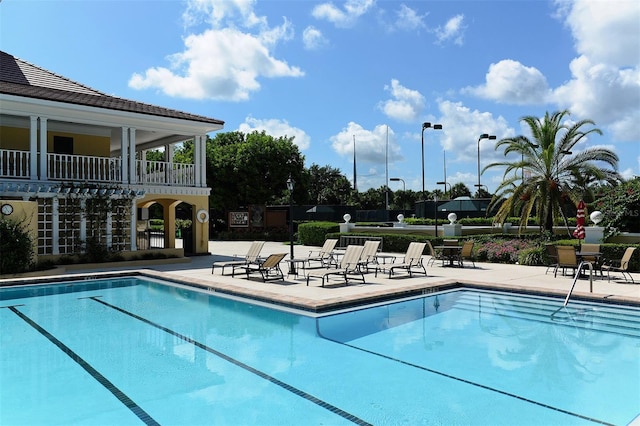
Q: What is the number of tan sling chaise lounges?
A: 6